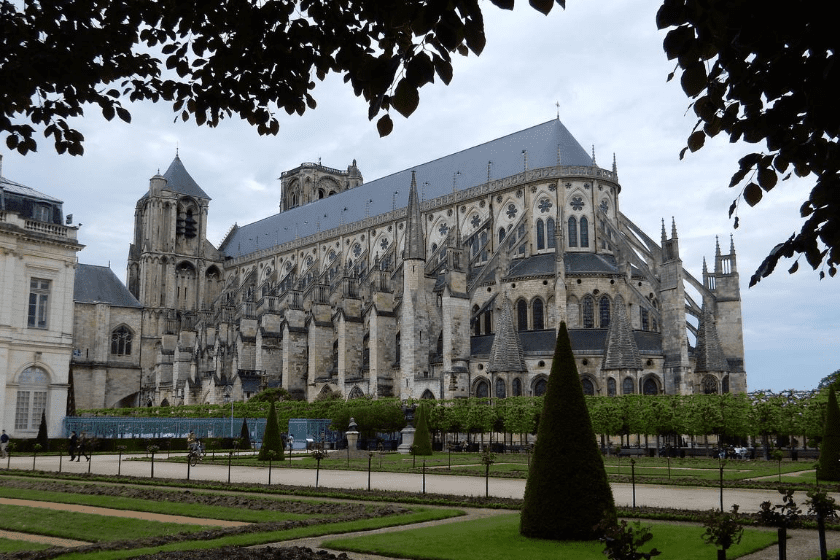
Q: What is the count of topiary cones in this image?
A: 6